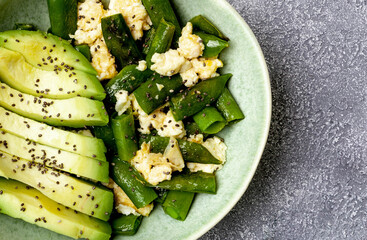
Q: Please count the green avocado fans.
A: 7